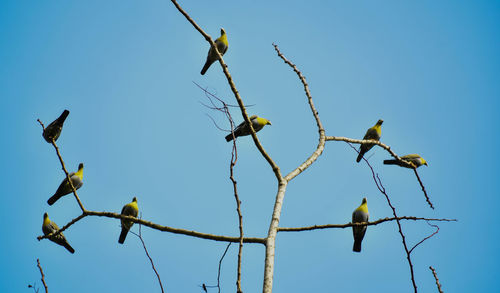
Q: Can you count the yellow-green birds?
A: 9